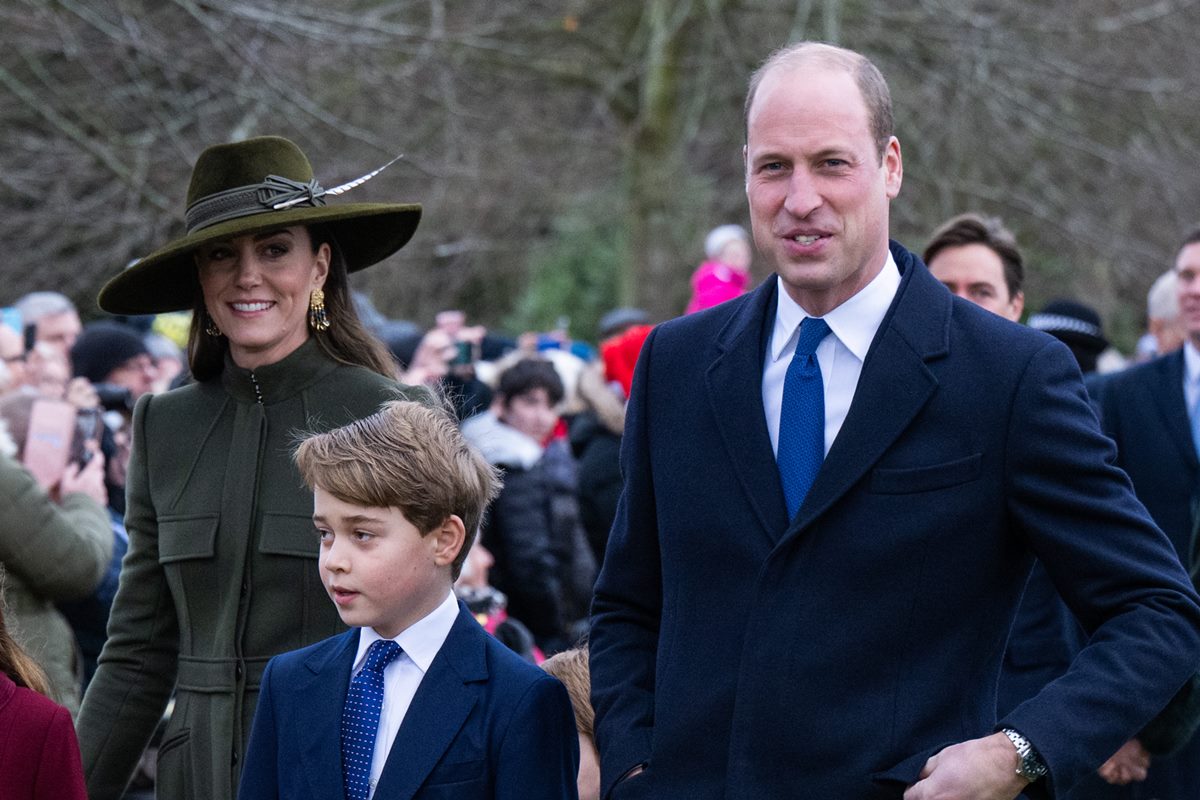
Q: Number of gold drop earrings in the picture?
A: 2